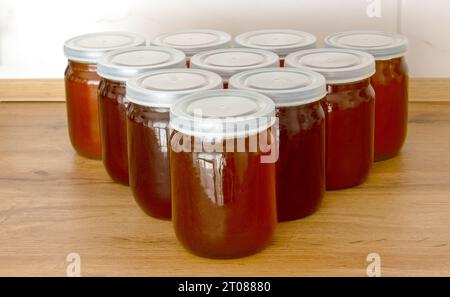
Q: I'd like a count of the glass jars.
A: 10